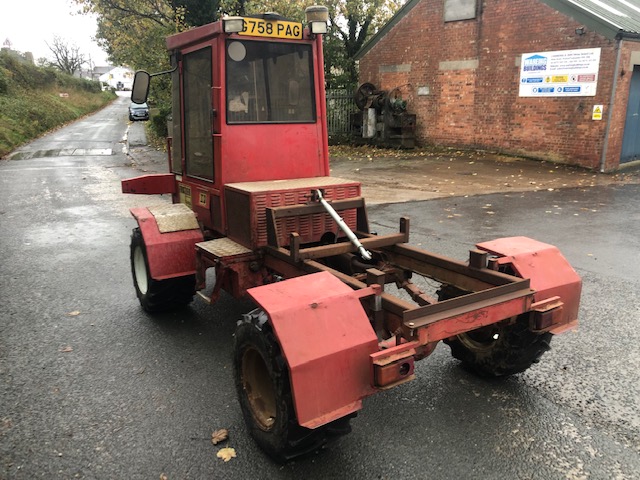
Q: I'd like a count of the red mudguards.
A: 3